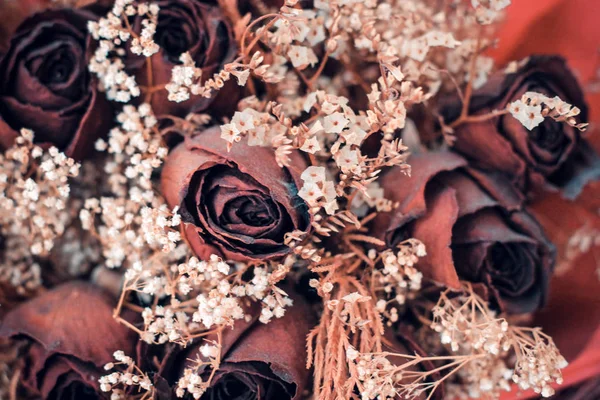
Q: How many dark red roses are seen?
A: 7